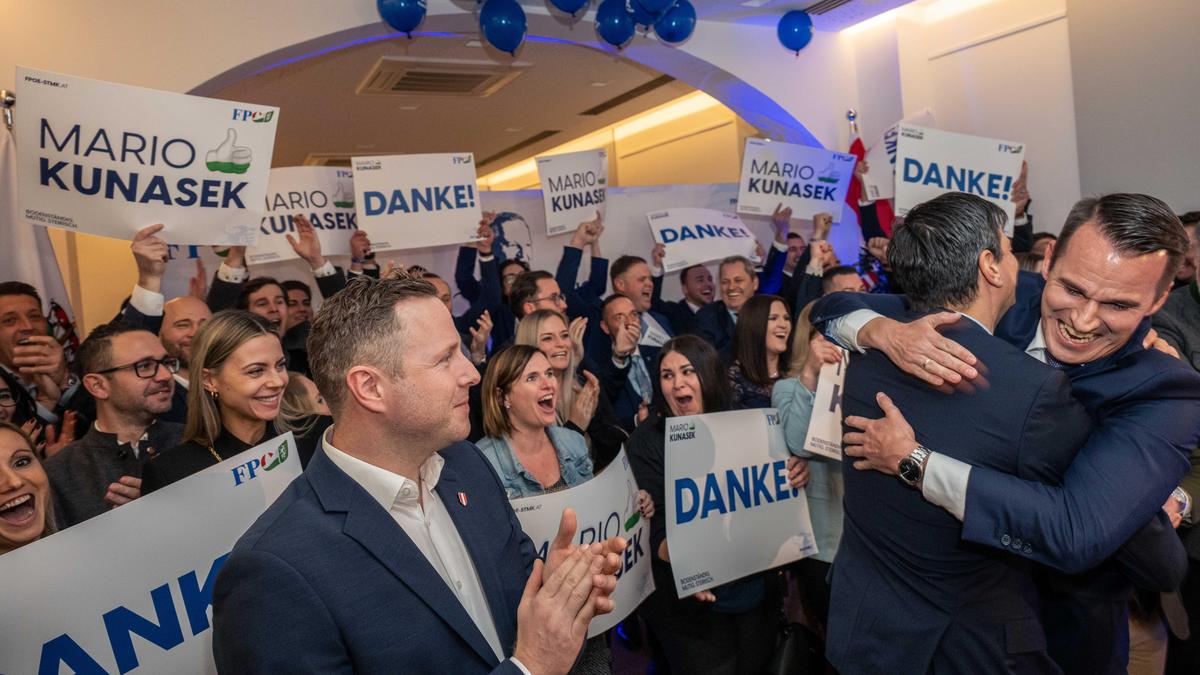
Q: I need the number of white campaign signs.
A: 12